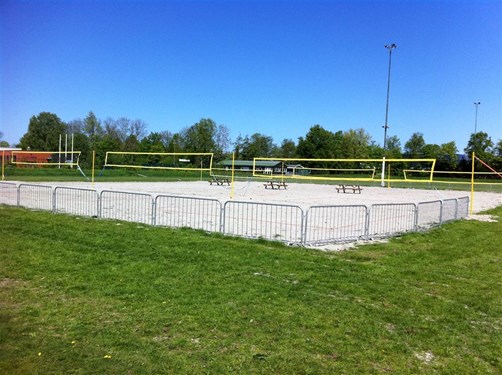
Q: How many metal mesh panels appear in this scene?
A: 11